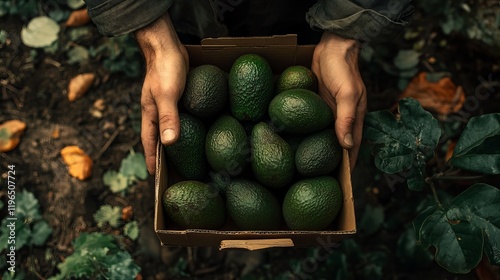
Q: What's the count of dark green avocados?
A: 11